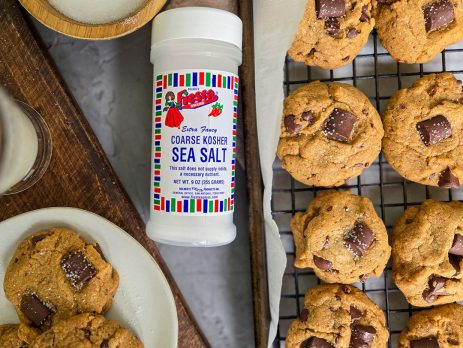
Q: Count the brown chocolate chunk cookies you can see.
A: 11